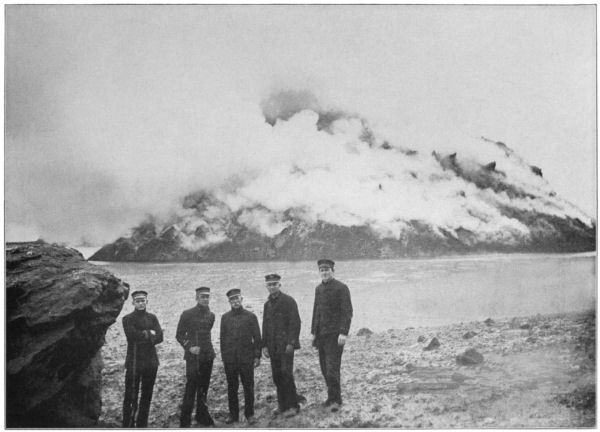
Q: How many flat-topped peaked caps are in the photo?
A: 5